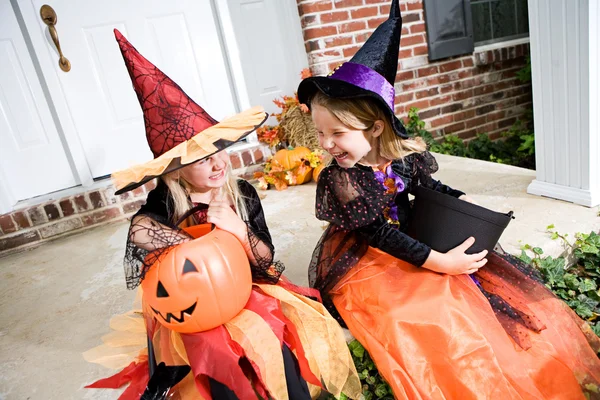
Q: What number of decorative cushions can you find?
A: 0